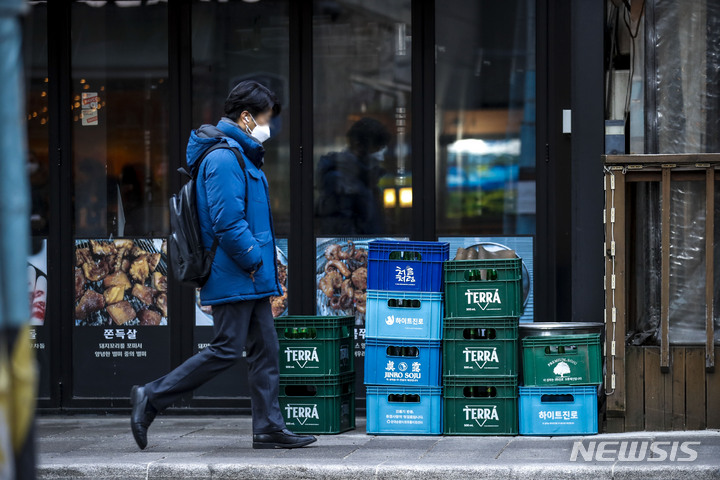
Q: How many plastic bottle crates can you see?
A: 11